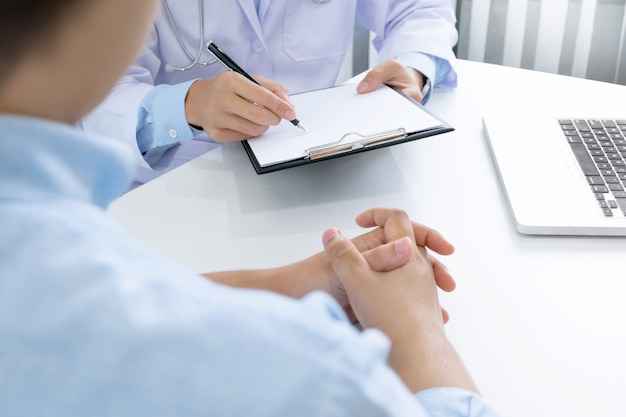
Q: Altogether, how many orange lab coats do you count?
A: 0